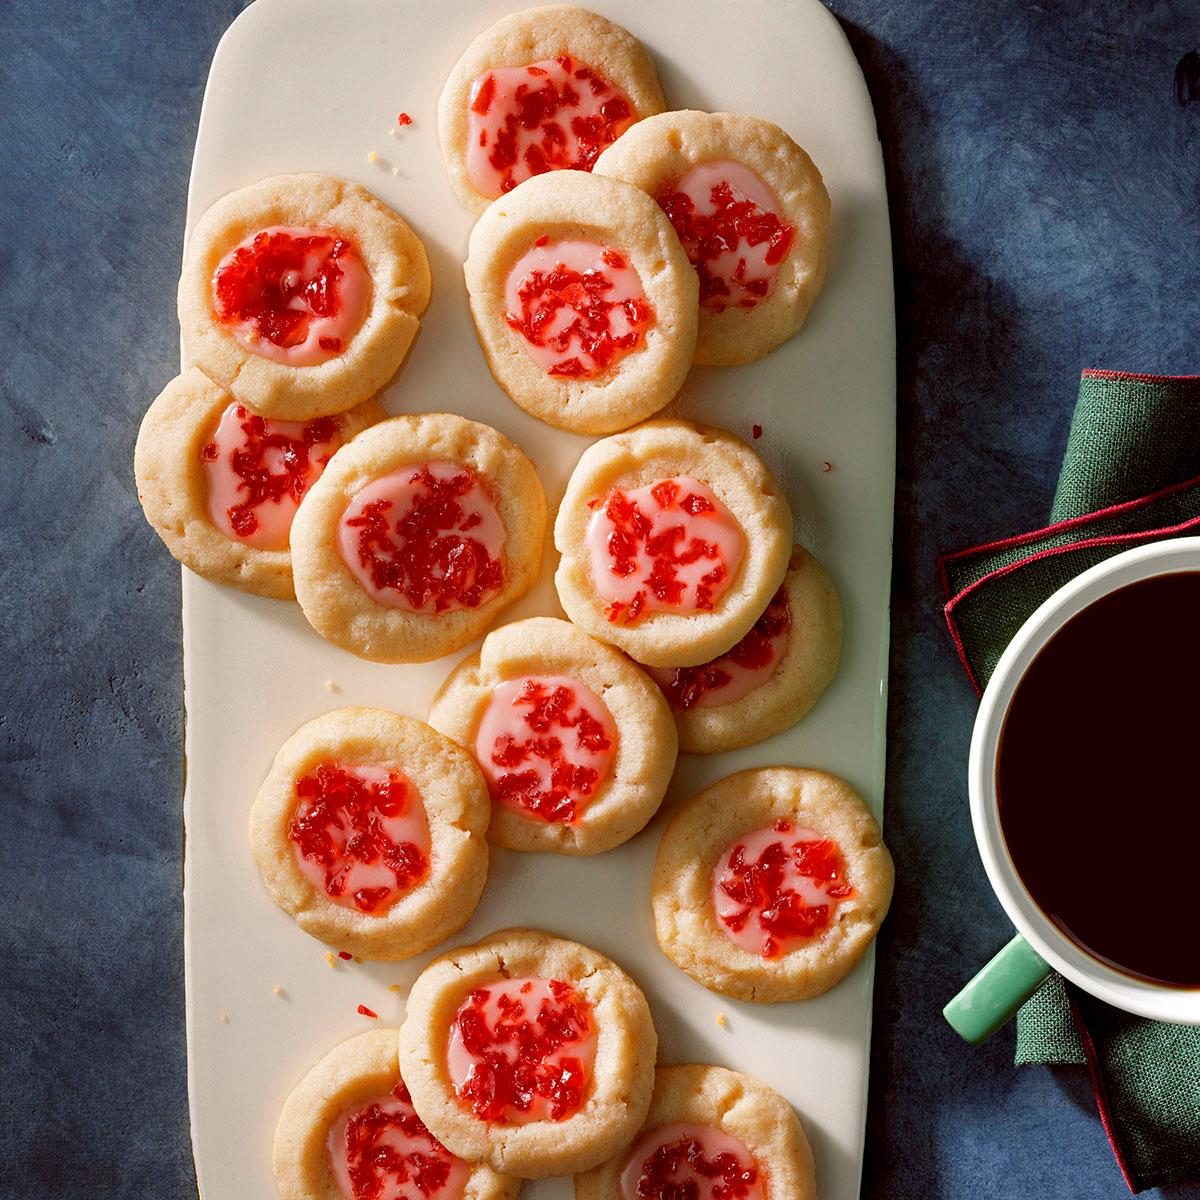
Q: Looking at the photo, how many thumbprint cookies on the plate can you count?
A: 14